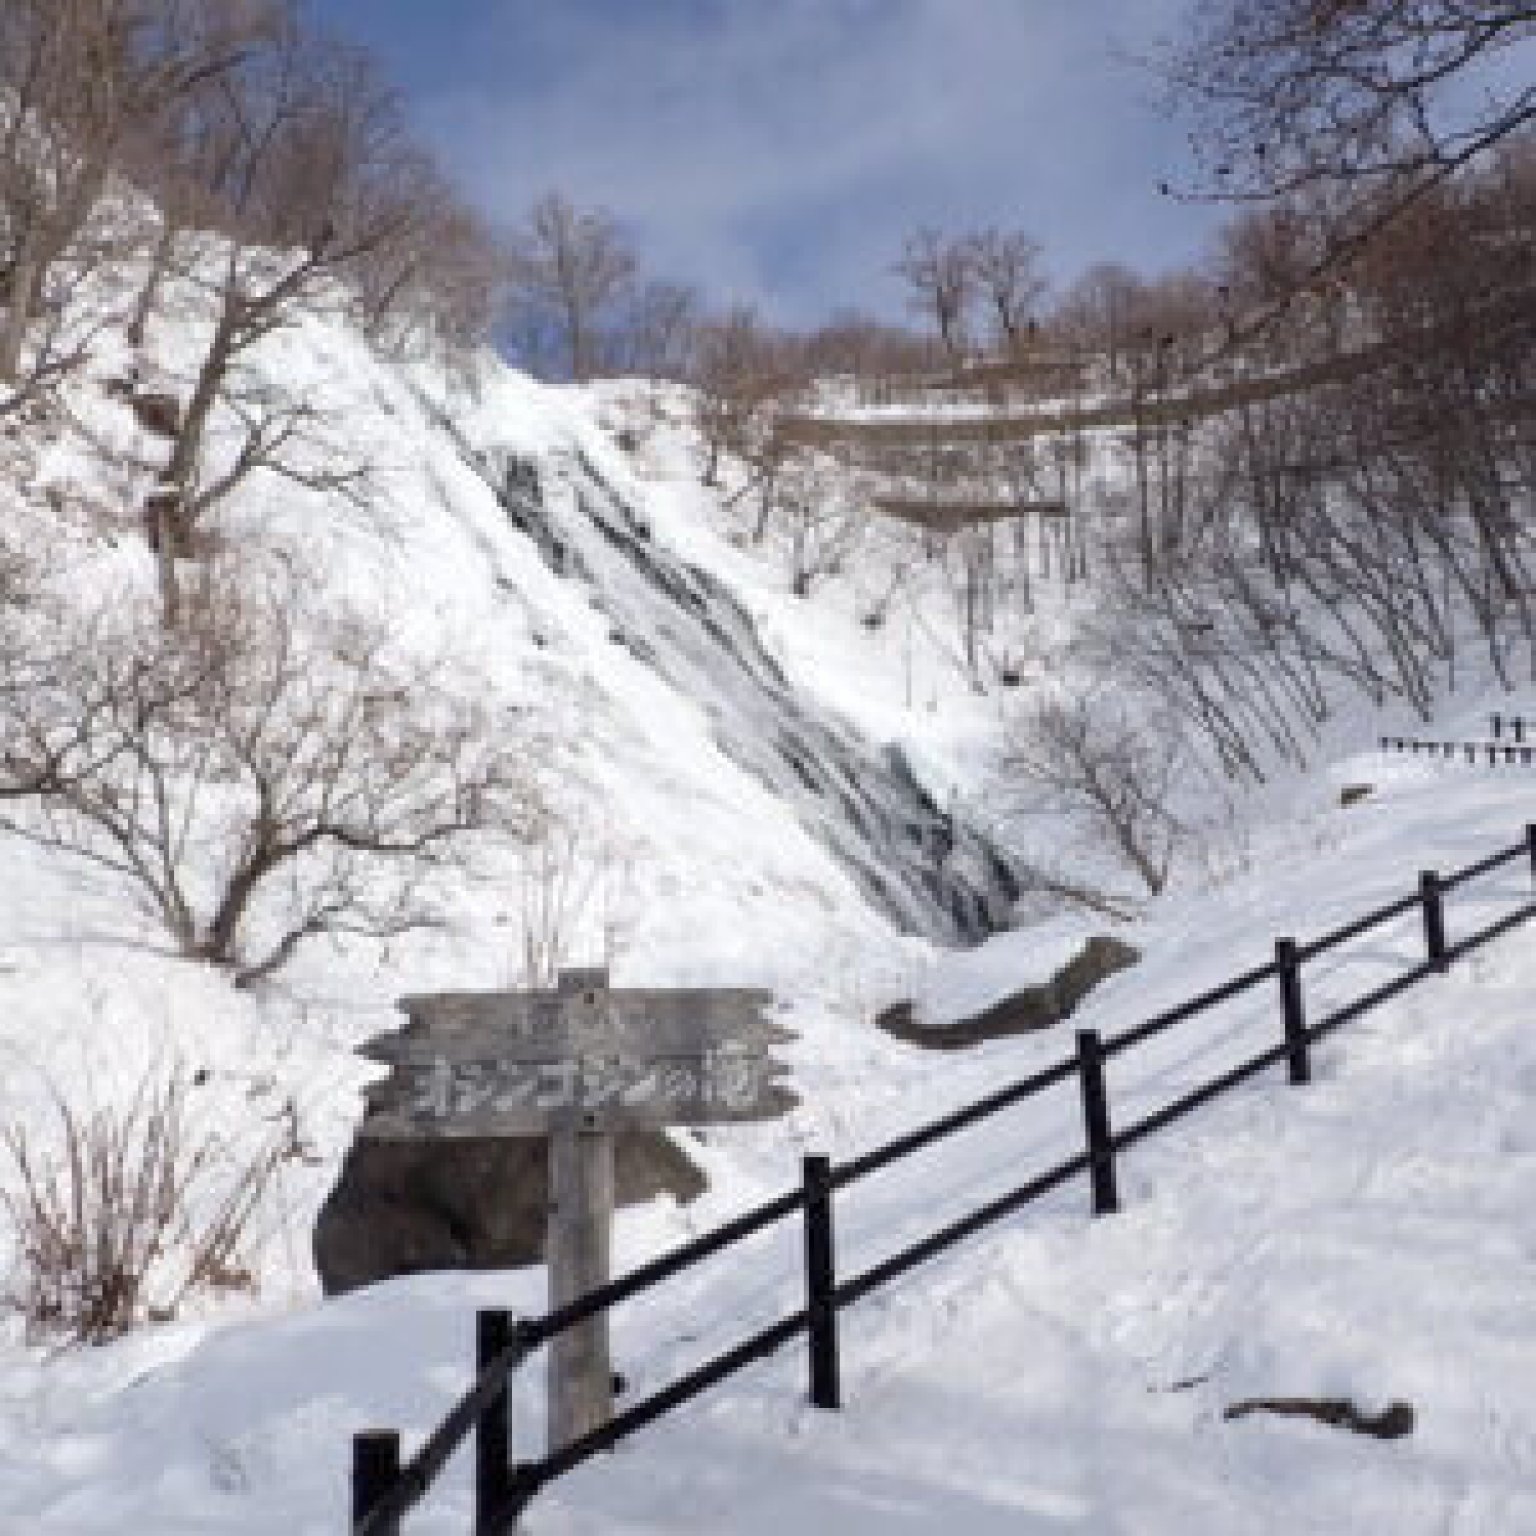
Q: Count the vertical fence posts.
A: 7